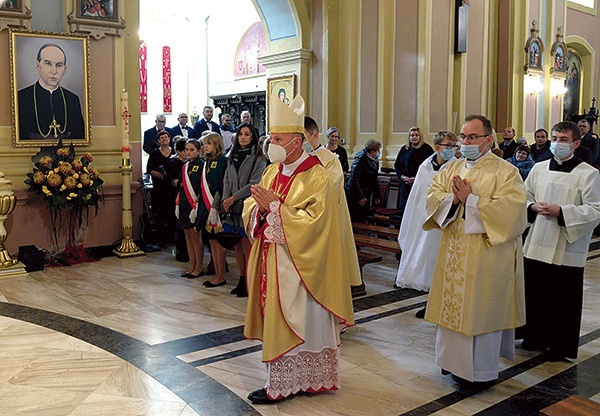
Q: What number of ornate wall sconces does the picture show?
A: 2